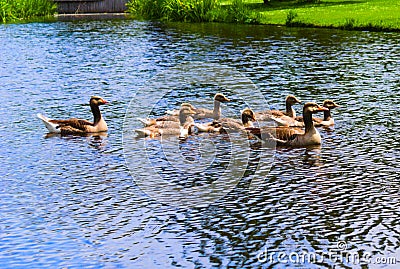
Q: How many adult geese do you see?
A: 2